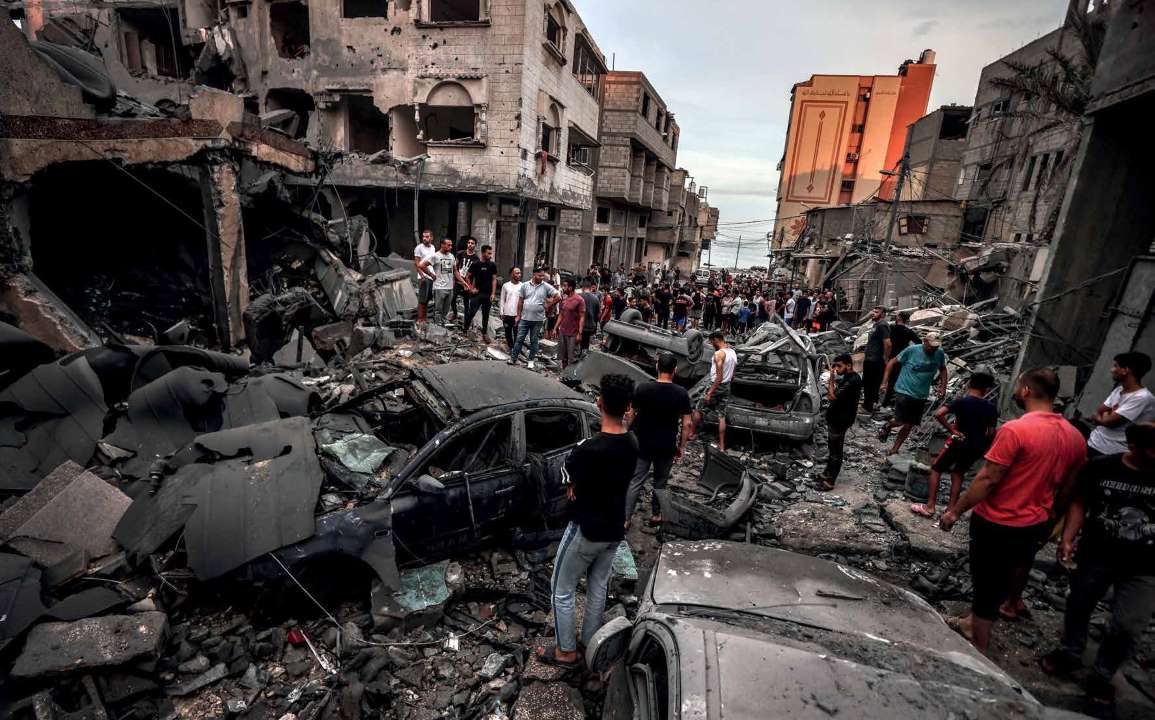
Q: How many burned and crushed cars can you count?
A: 4